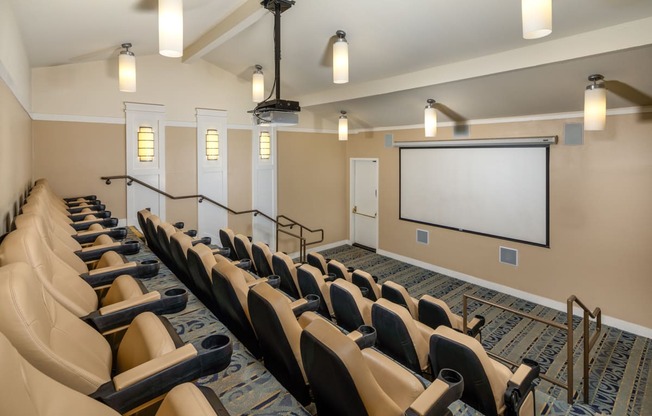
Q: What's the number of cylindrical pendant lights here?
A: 8